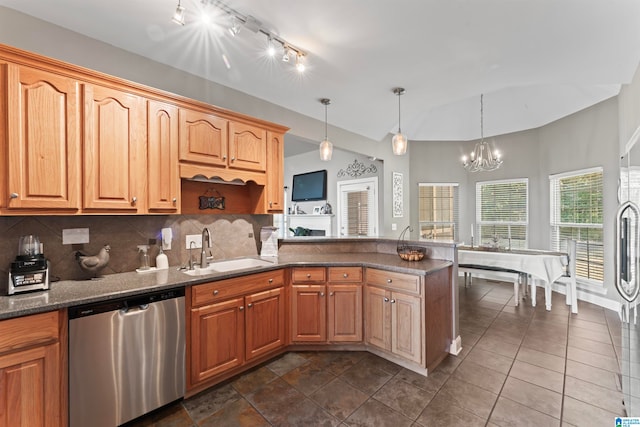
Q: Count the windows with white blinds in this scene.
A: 3